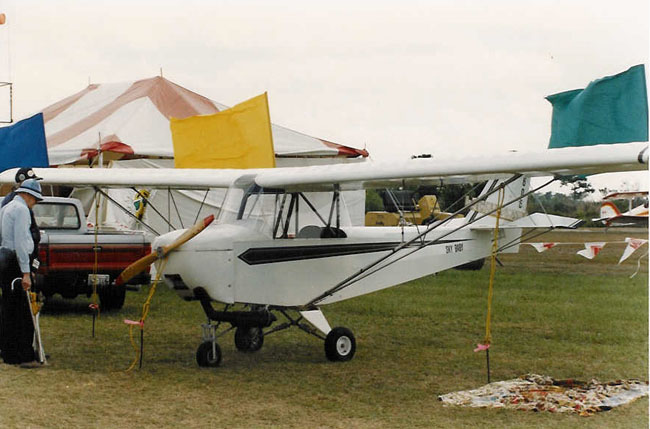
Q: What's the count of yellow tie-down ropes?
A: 3